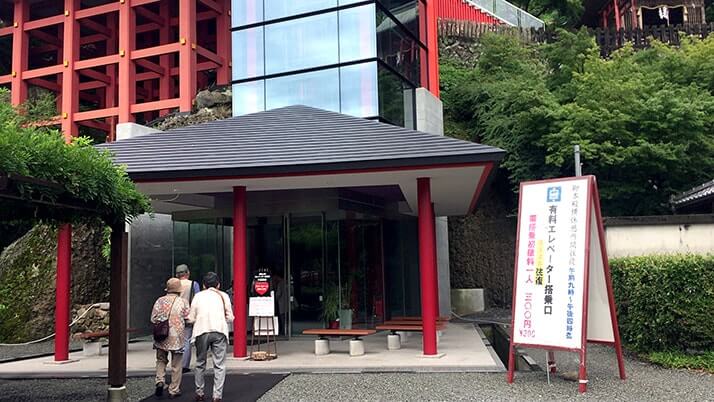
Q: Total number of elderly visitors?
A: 3